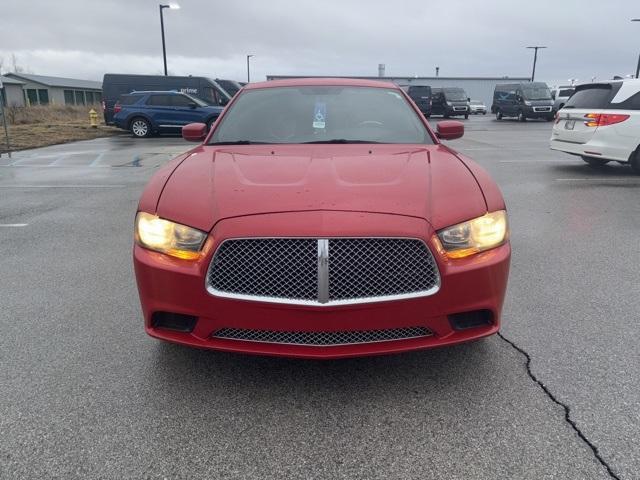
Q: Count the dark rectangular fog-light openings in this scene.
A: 2